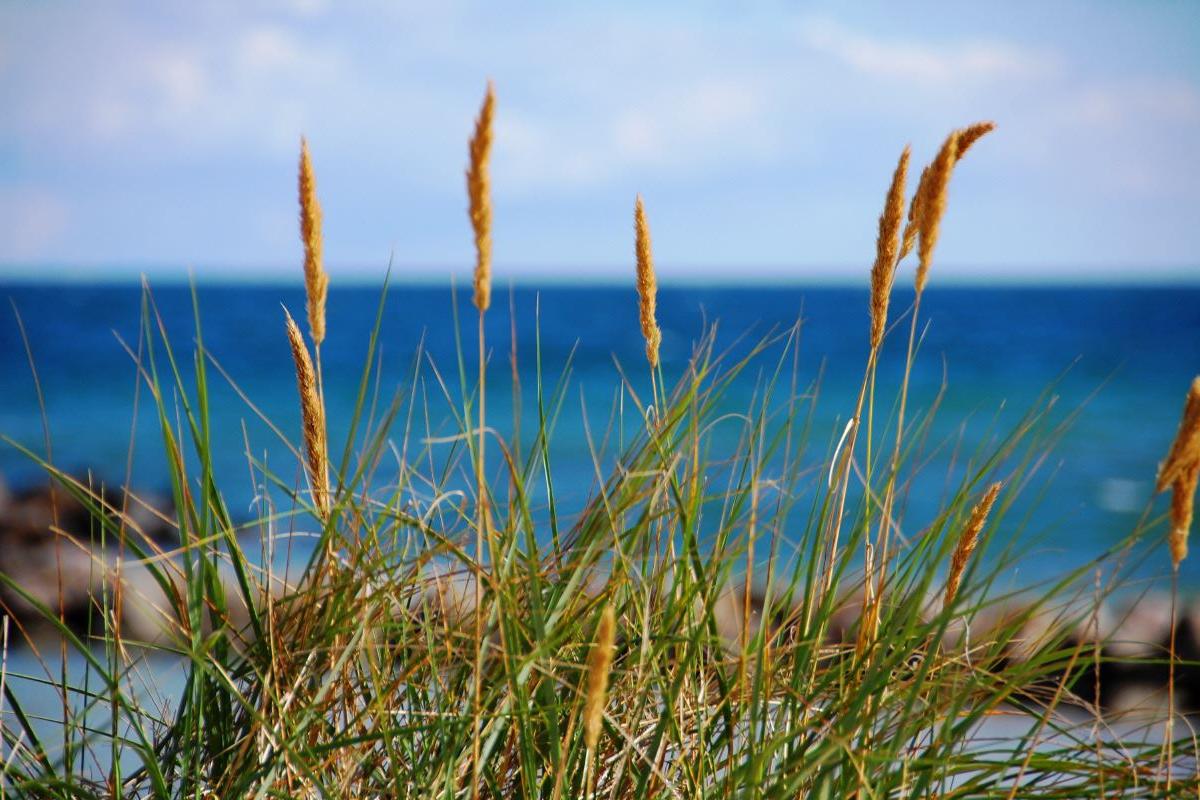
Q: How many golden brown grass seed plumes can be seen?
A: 11